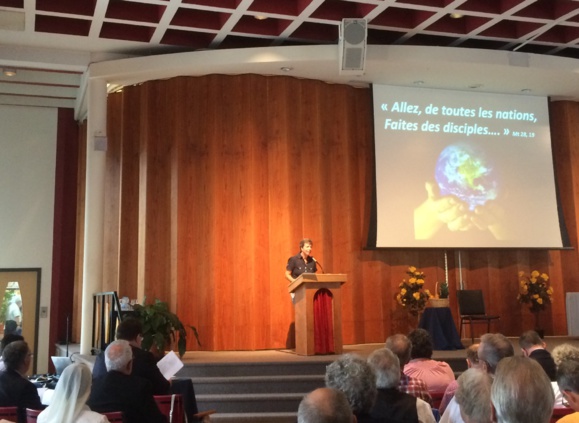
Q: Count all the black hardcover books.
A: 0